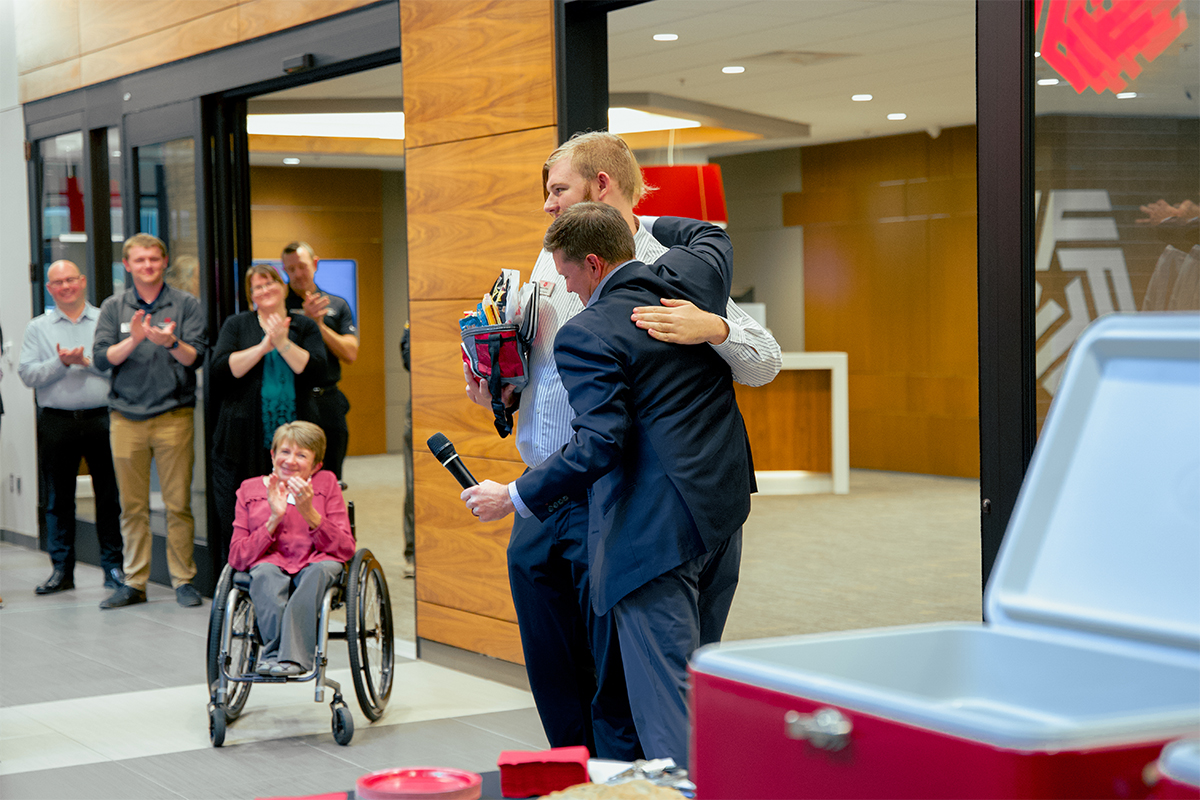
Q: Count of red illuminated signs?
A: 1